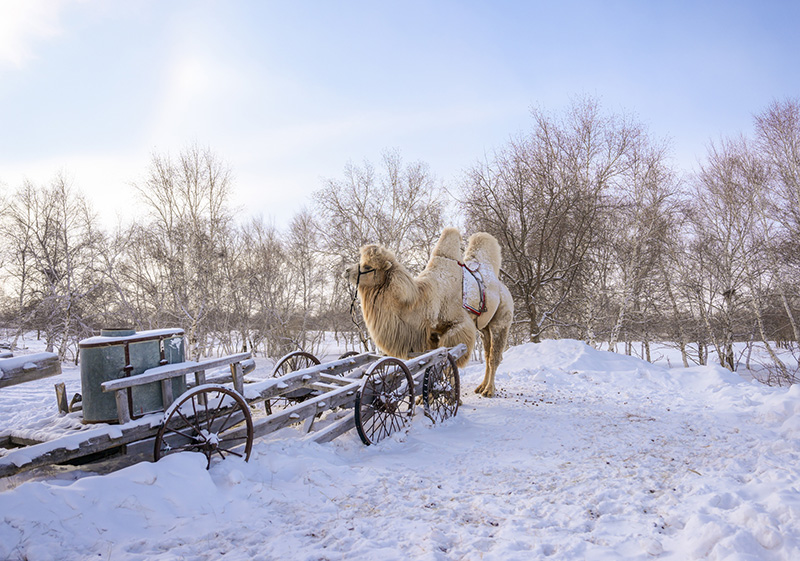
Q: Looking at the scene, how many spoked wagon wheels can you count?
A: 5